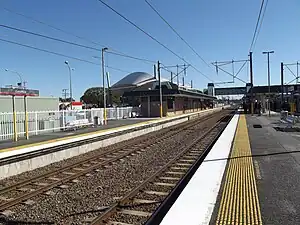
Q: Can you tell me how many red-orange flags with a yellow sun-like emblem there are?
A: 0